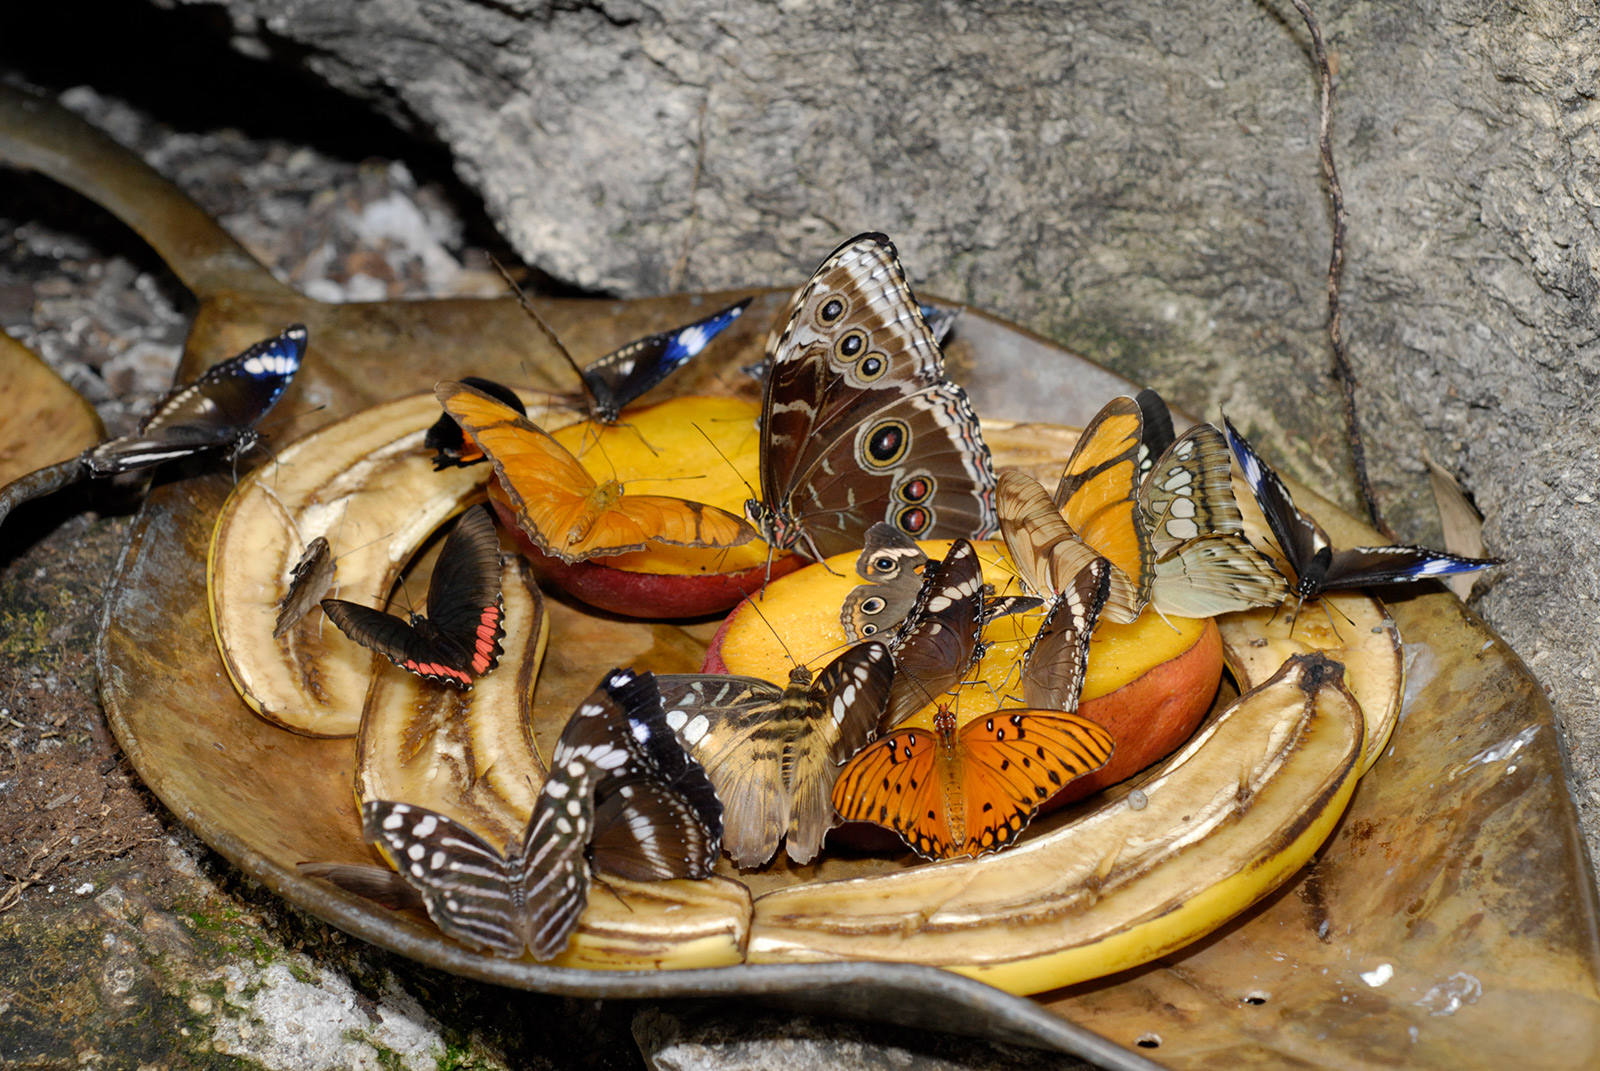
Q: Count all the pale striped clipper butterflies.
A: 2